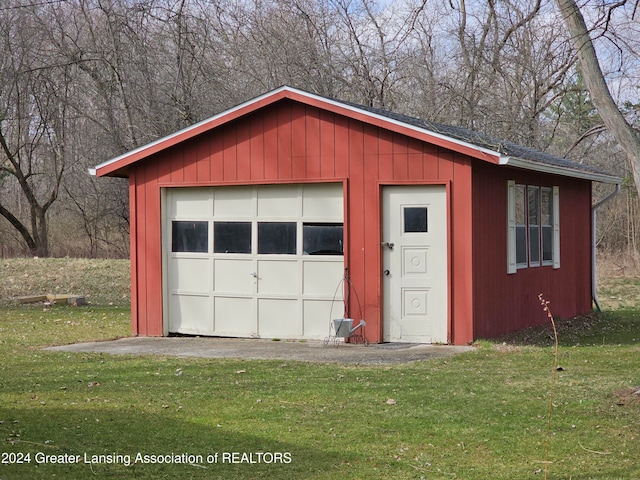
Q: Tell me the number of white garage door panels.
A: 12